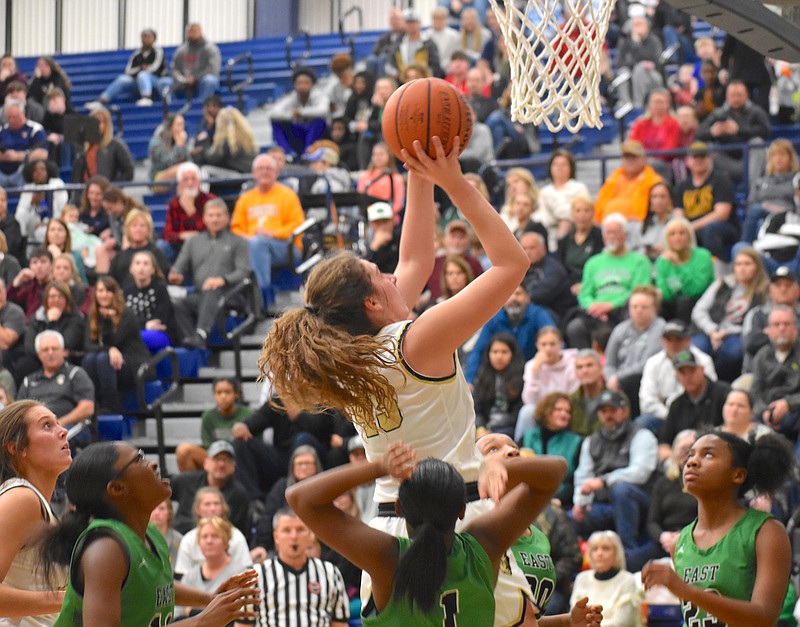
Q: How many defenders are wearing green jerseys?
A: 4